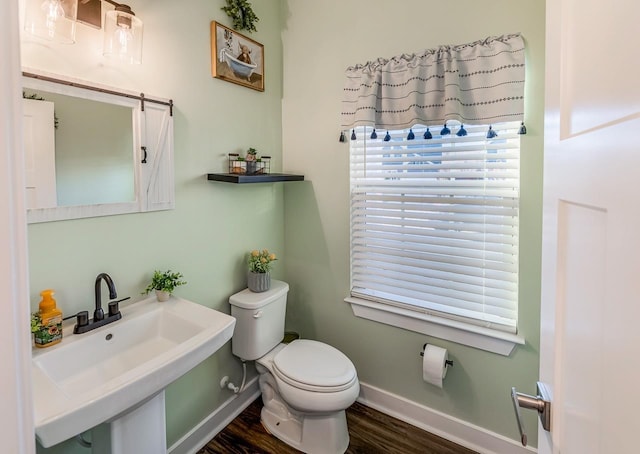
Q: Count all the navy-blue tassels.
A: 10